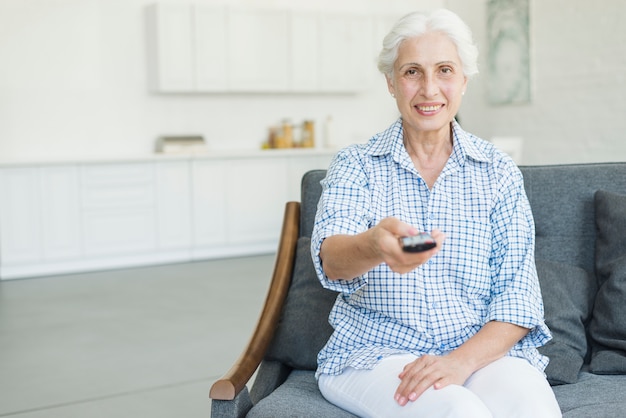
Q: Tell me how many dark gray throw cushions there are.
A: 3